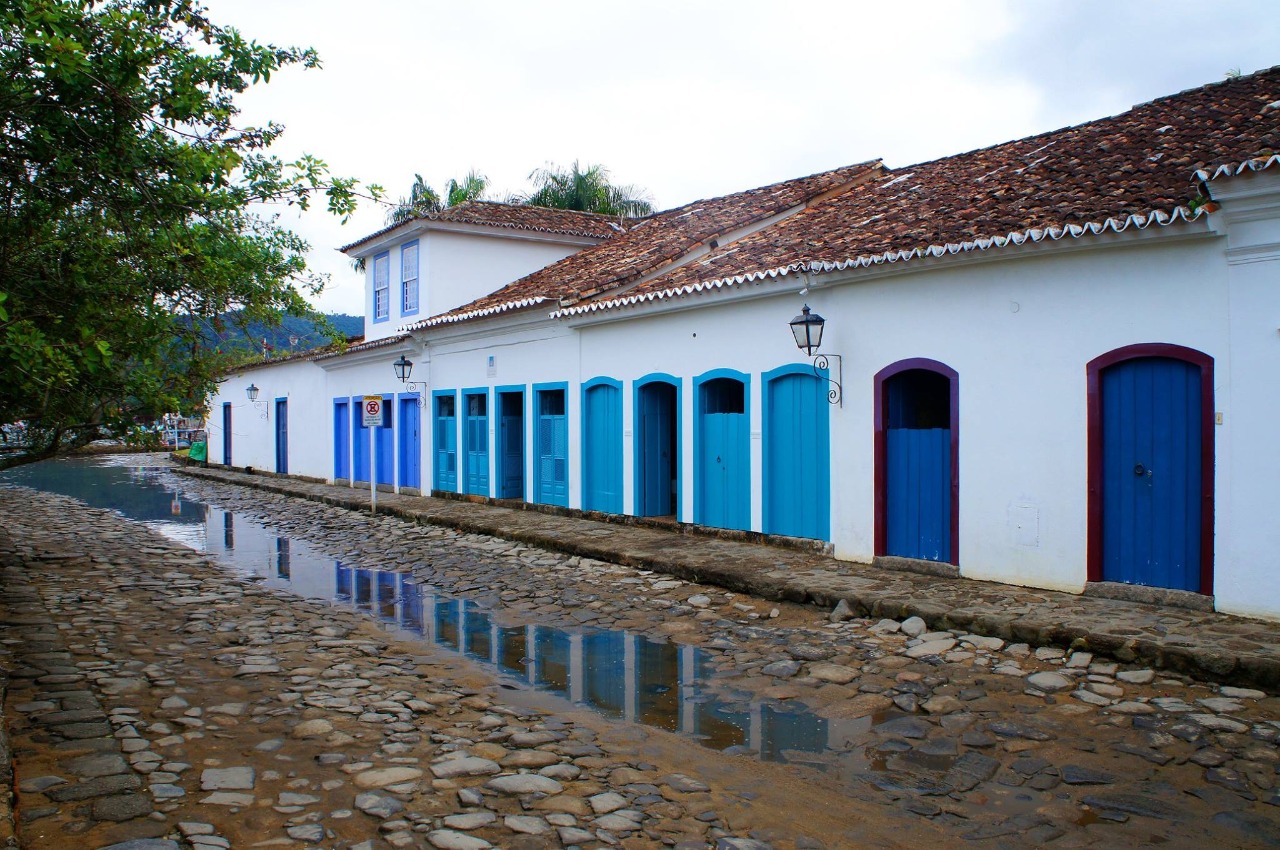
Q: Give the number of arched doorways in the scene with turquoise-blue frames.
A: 4